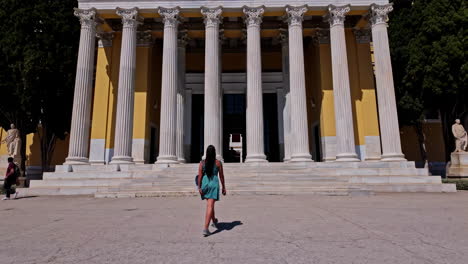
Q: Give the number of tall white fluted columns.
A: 8